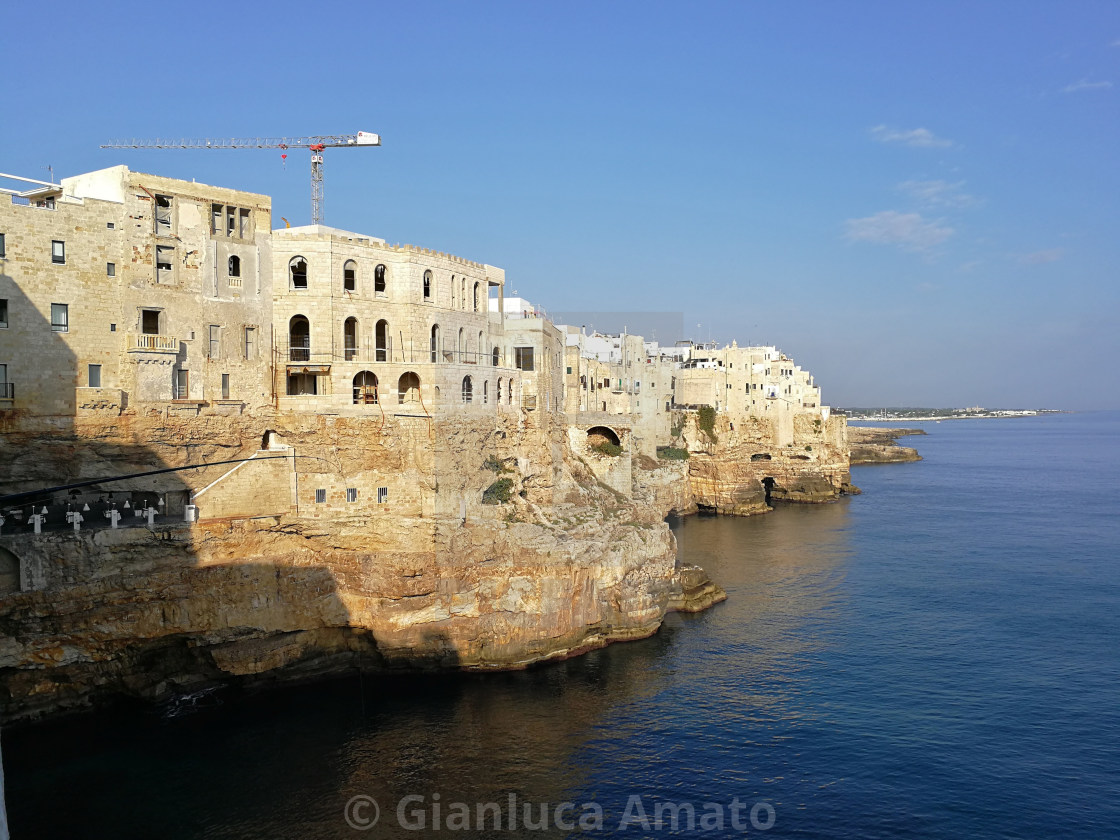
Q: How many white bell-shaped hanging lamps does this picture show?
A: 4